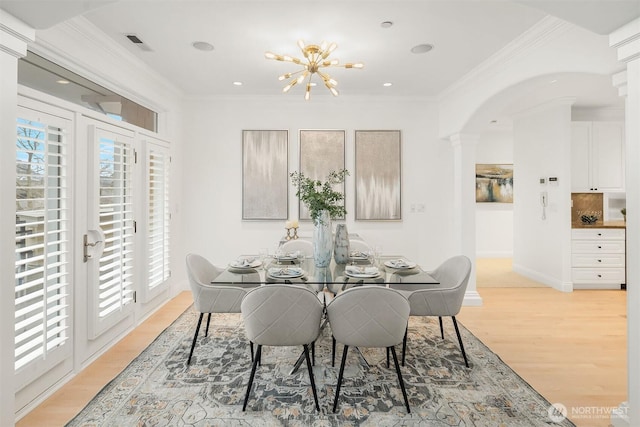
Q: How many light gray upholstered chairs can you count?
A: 6